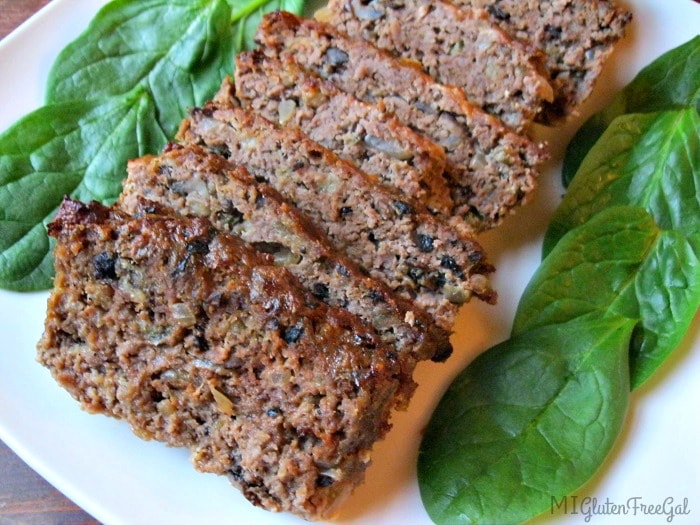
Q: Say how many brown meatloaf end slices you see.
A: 1